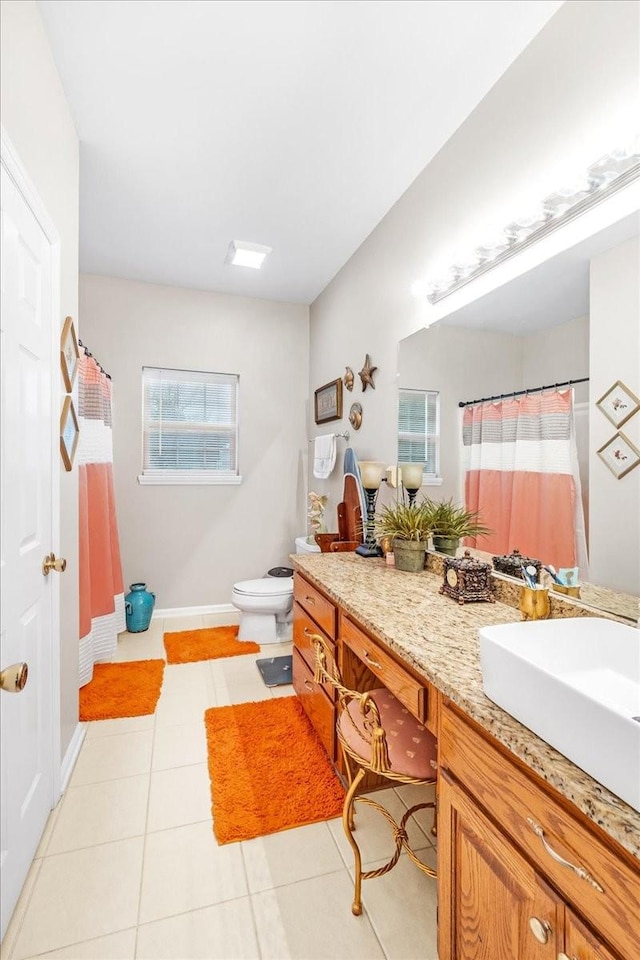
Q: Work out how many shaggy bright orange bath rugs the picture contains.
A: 3